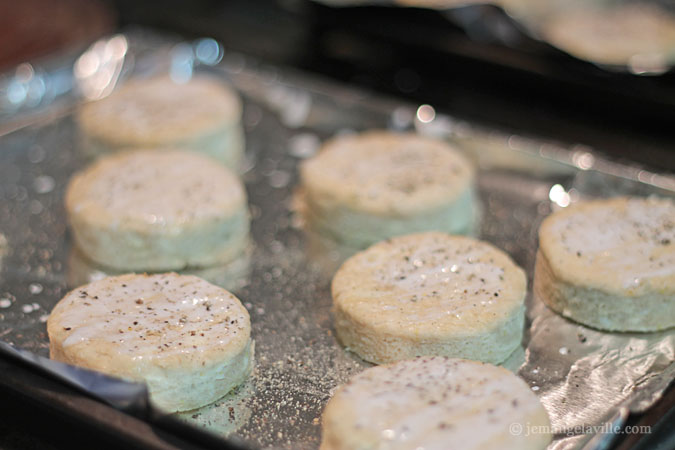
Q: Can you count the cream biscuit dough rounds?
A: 7